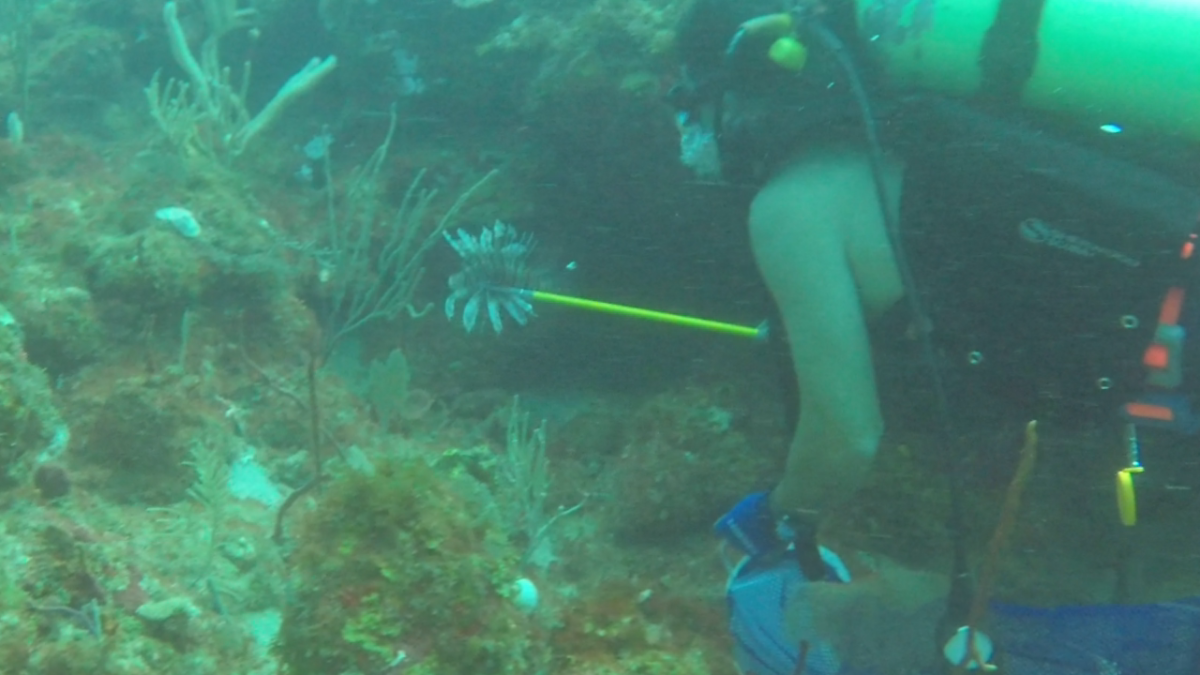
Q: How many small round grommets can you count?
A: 3